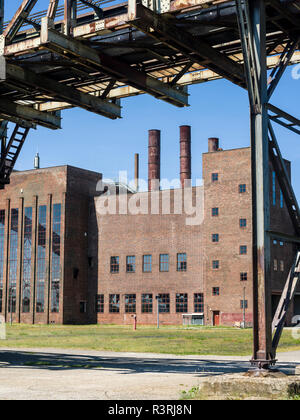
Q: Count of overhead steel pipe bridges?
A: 1